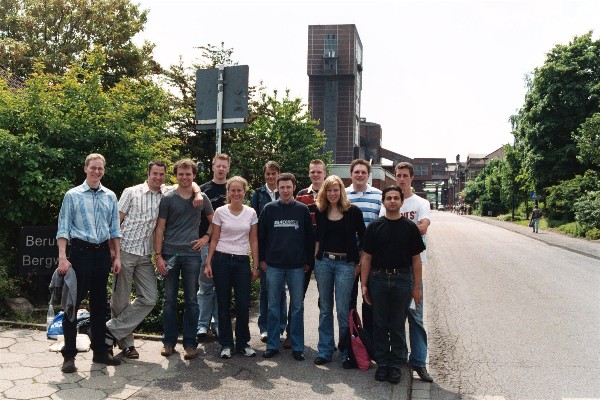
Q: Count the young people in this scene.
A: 12